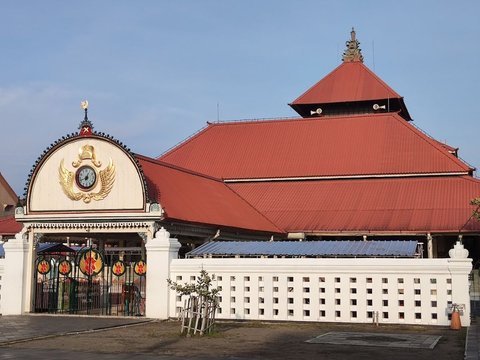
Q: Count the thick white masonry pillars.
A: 3